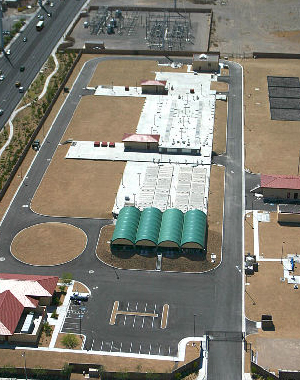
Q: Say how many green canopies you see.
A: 4